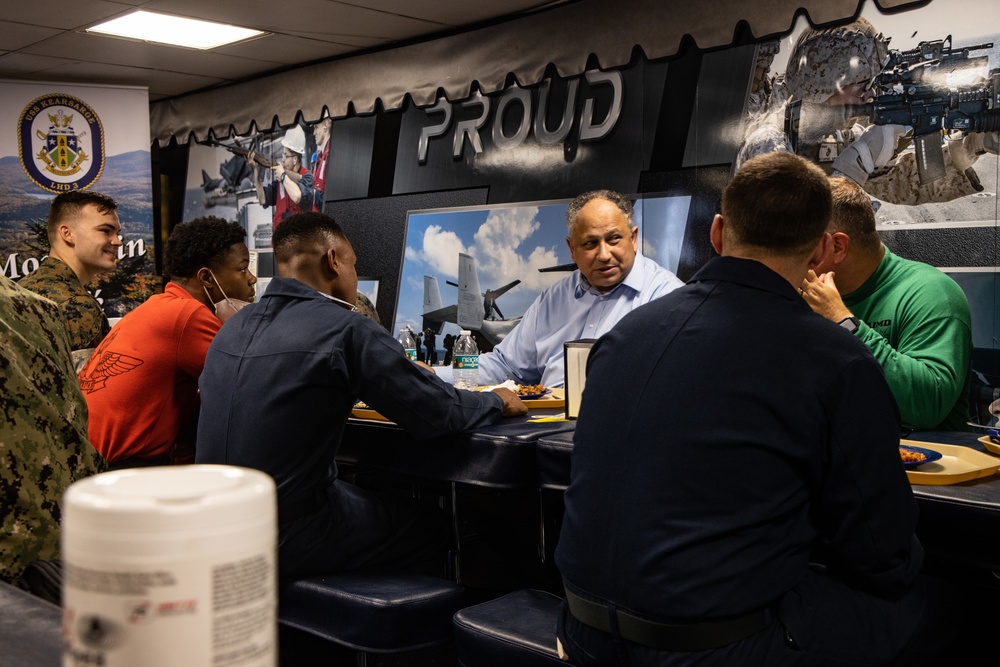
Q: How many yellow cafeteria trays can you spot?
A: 4